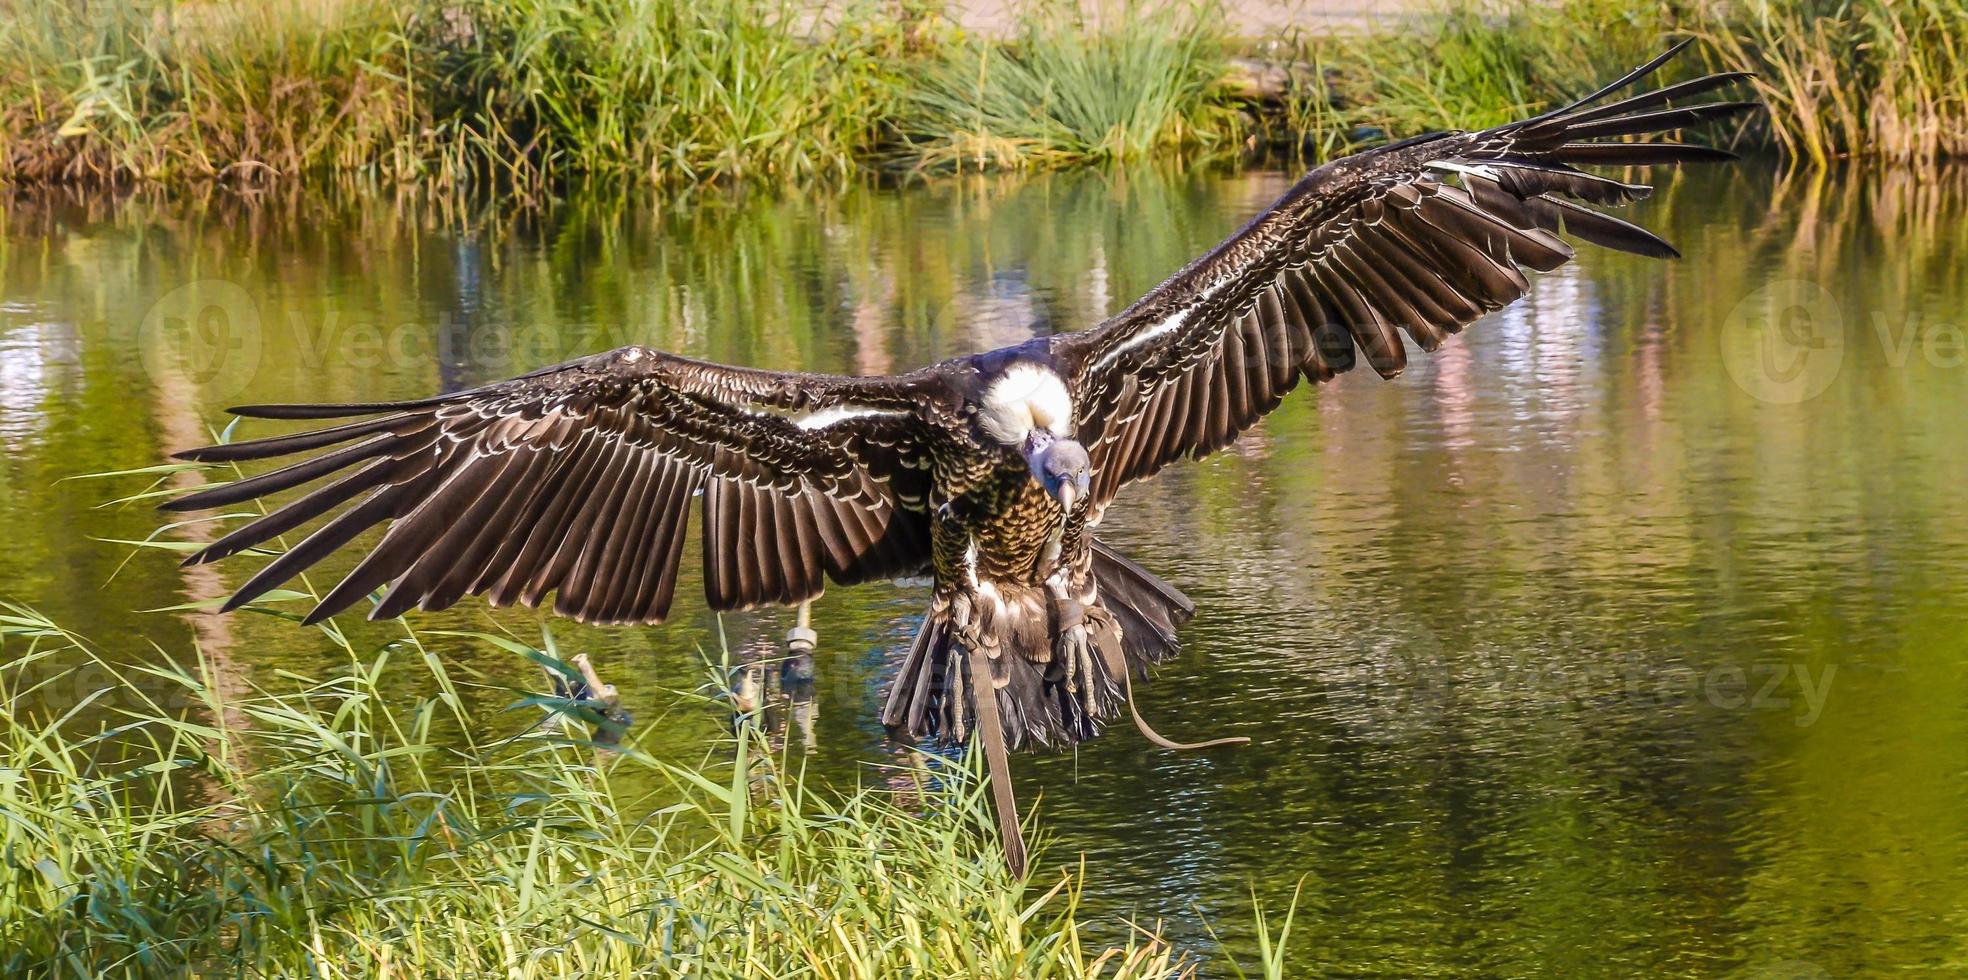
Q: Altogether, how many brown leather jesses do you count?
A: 2